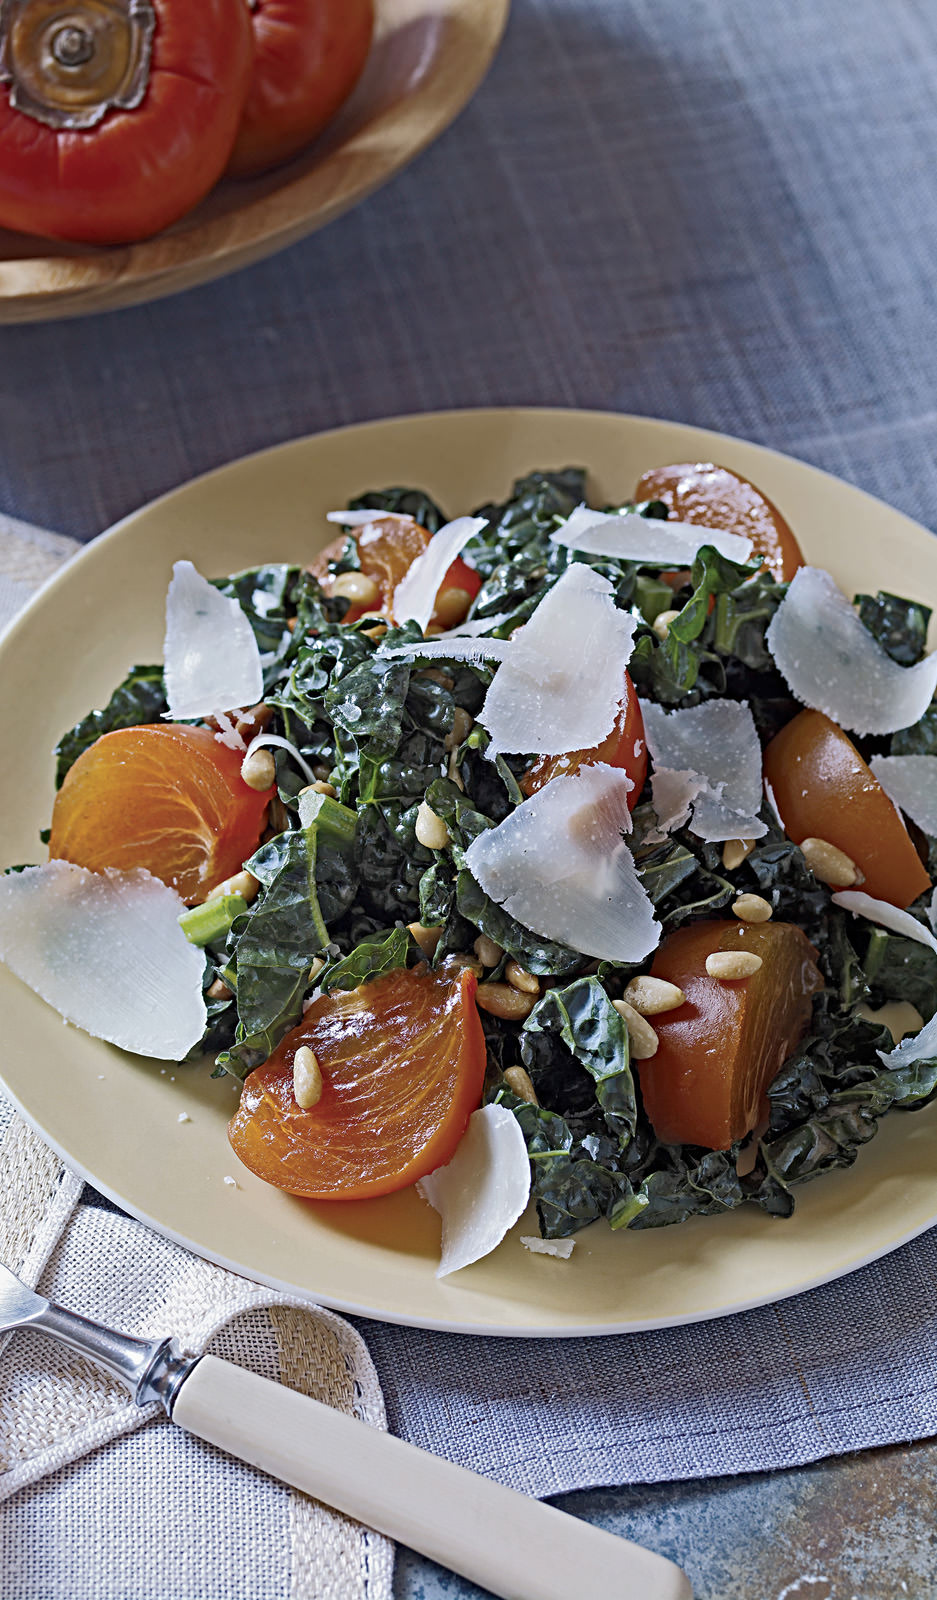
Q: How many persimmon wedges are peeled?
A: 0